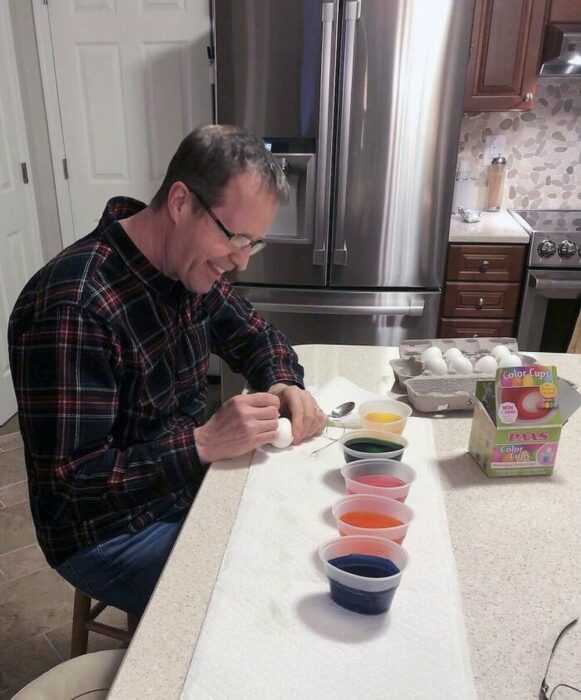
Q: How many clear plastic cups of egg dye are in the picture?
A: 5